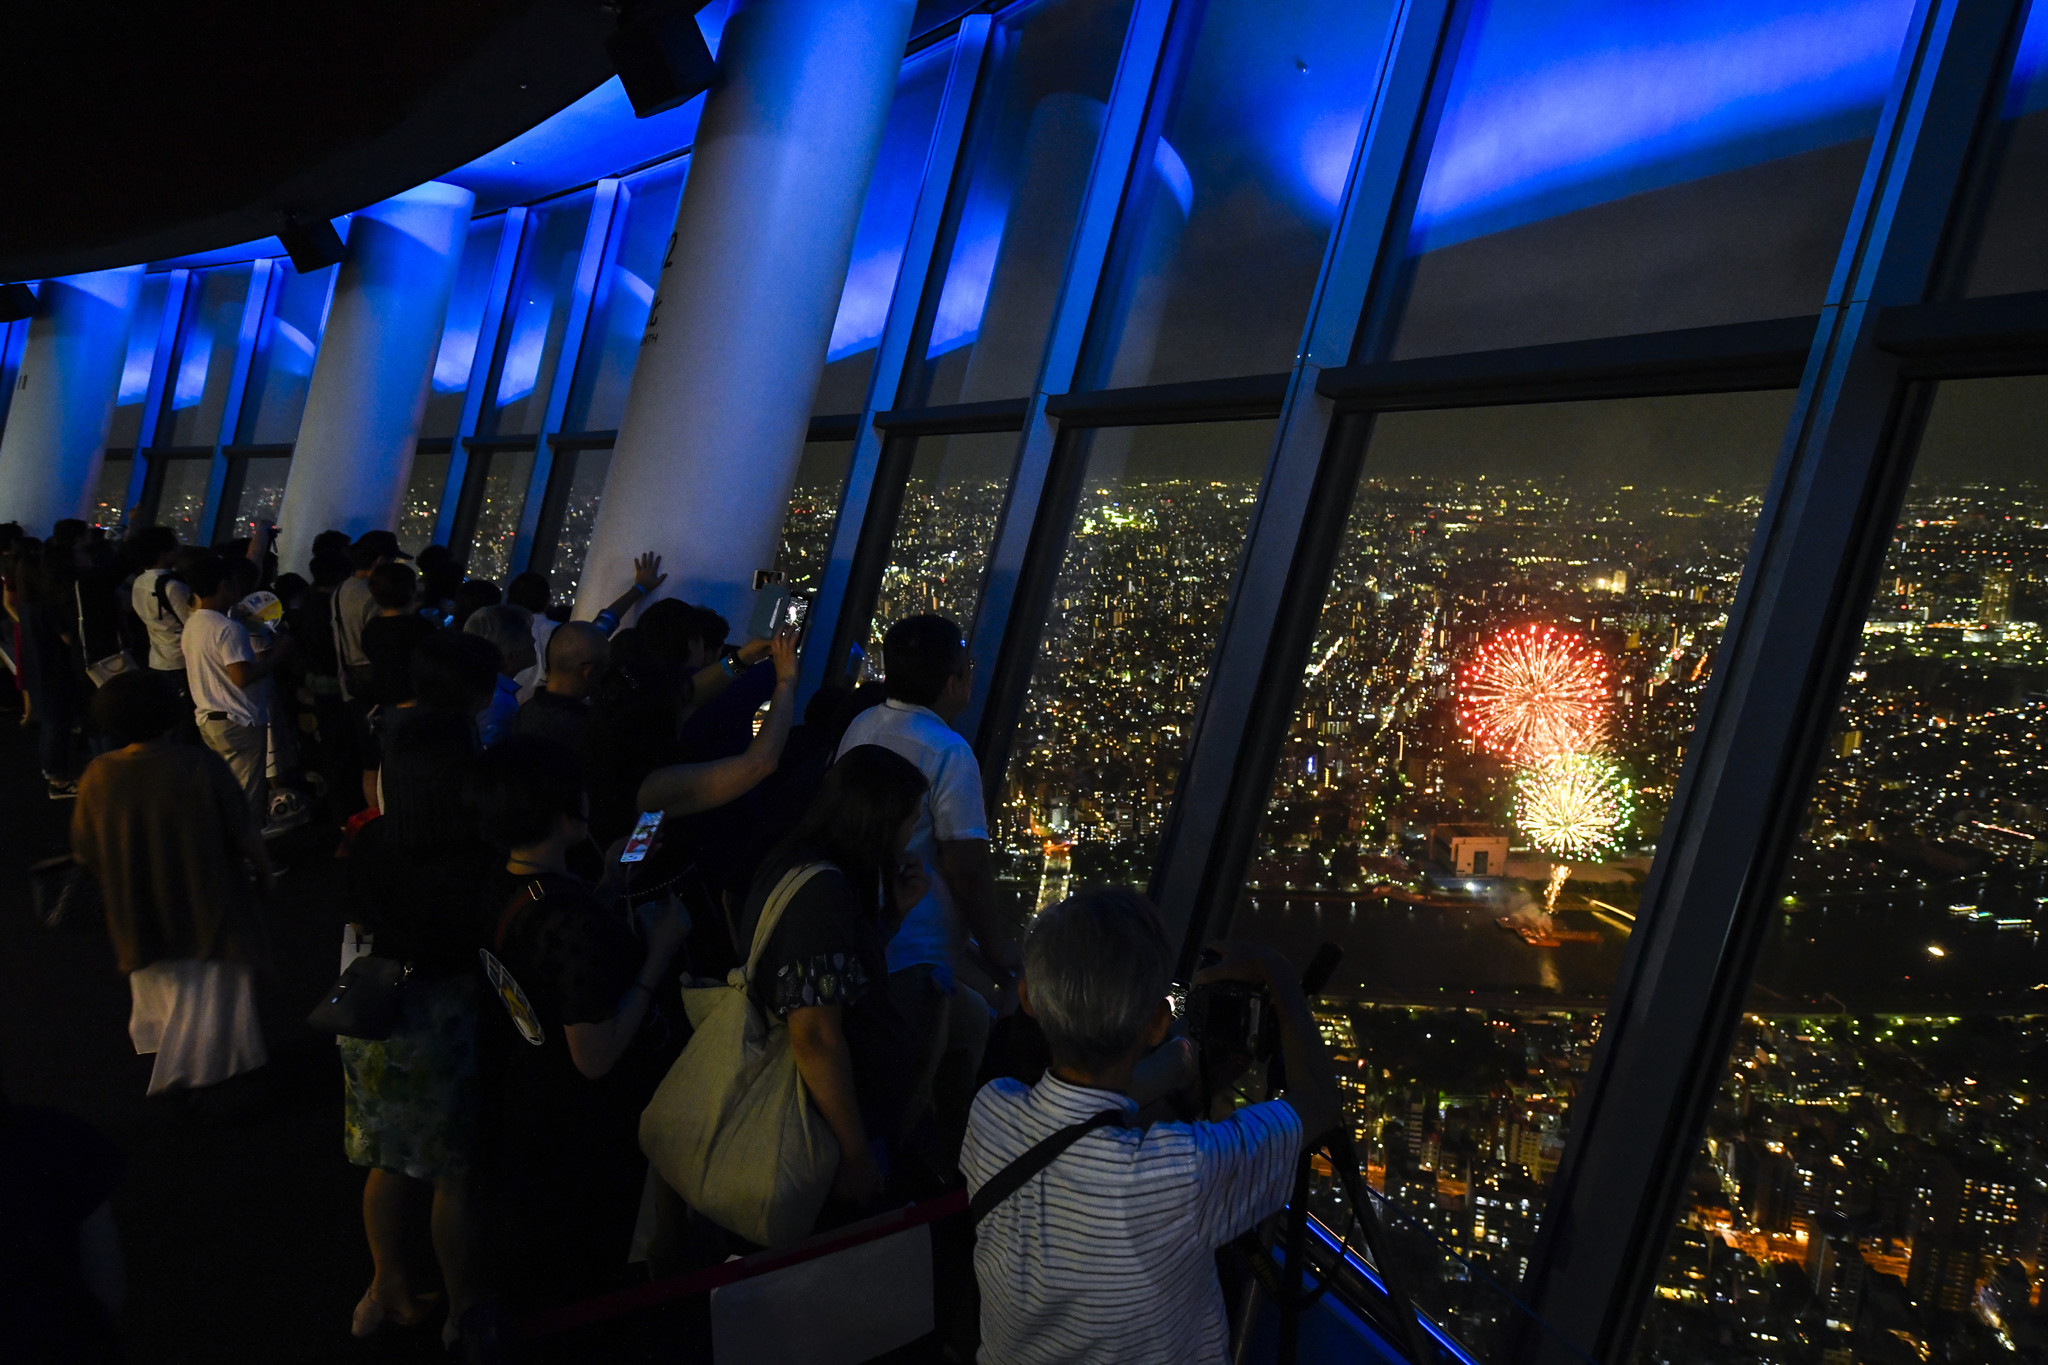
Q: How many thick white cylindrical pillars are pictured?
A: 3